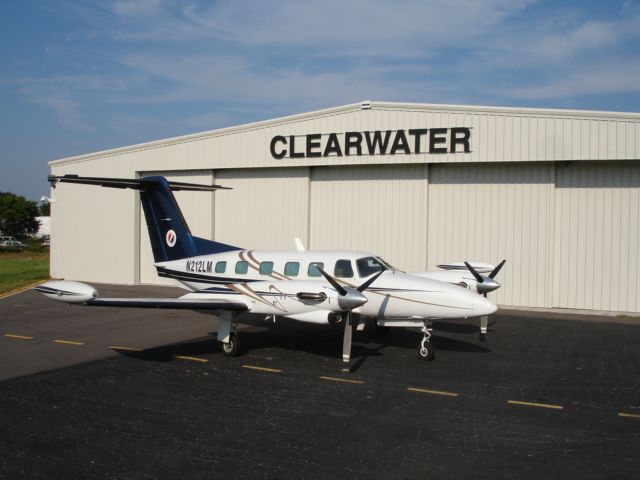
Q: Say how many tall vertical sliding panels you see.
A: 5